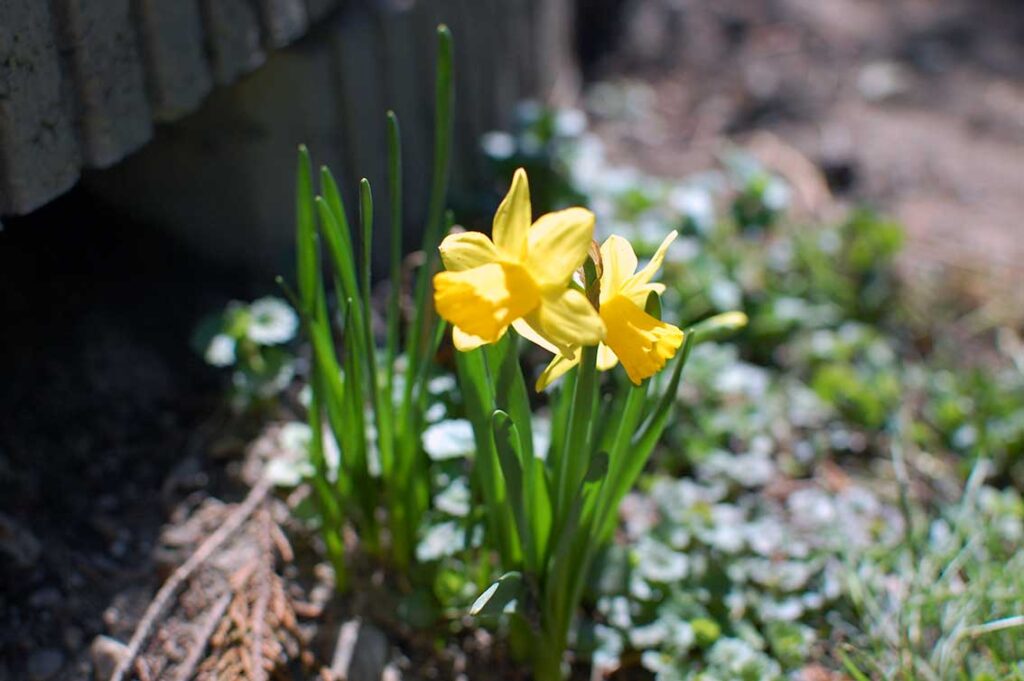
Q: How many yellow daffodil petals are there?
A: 11